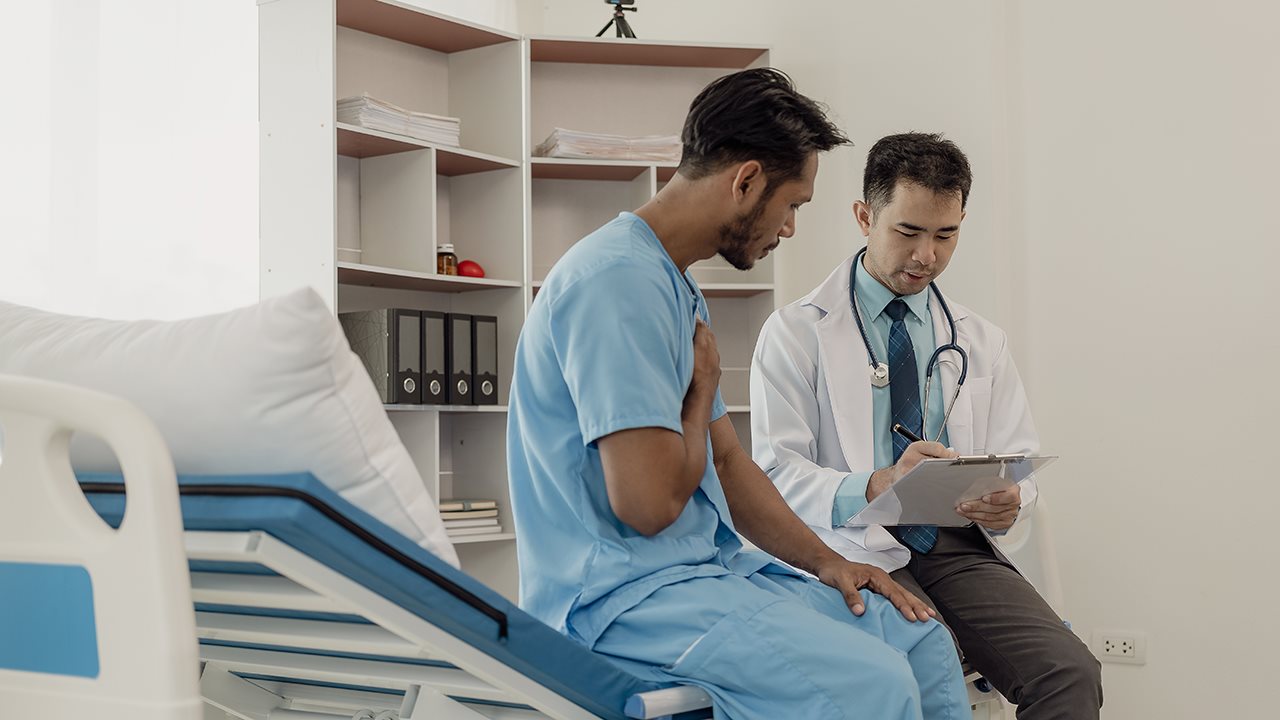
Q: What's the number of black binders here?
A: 4